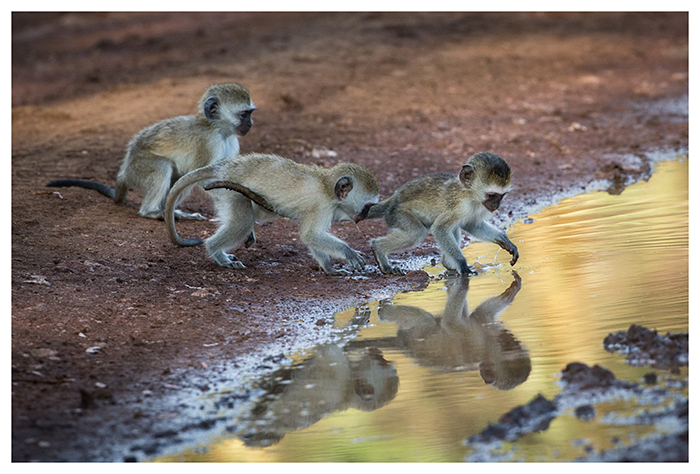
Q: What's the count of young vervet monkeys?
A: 3